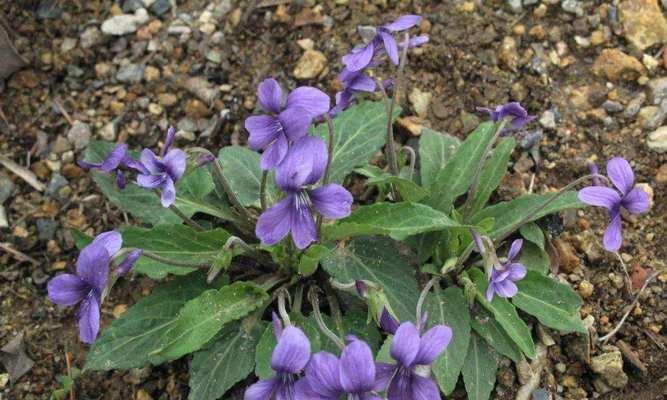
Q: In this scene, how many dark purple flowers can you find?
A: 13